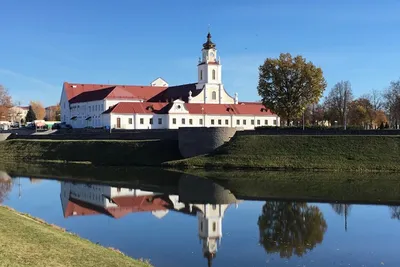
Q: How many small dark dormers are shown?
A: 3